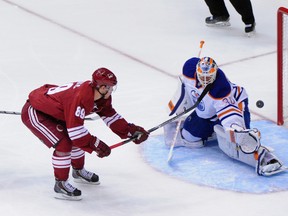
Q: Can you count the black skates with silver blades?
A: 4